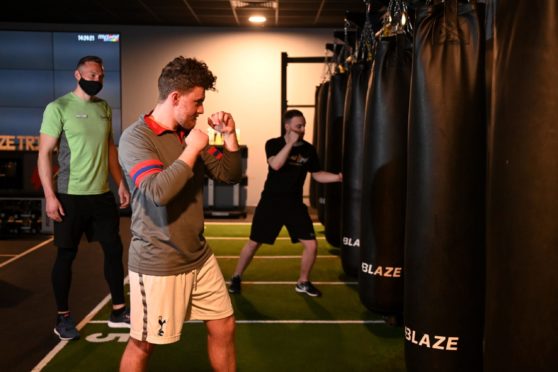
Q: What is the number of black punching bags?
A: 7